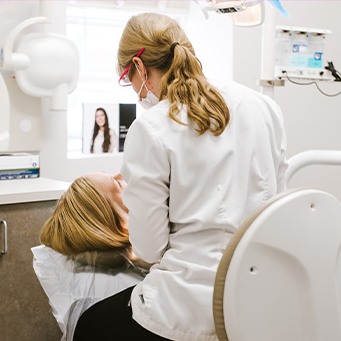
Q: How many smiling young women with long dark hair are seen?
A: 1